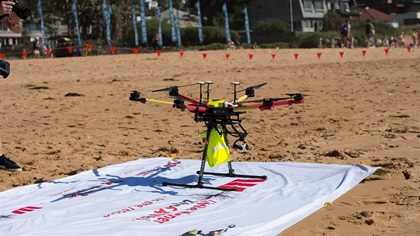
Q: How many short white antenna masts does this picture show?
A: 3